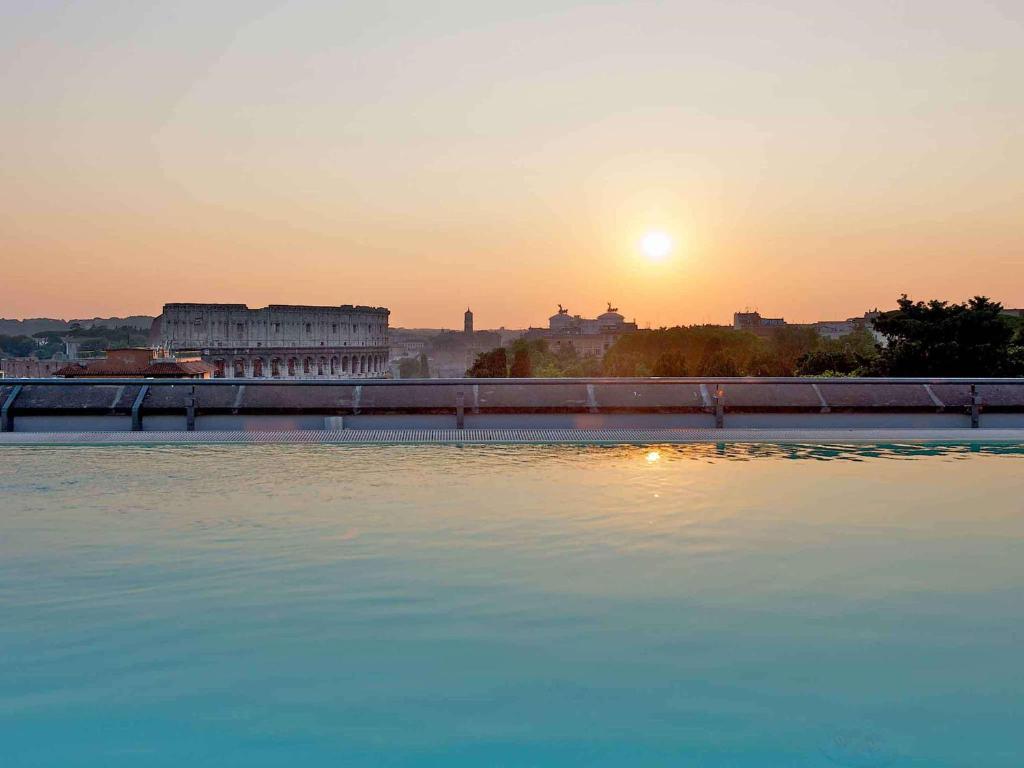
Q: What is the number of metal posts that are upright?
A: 4